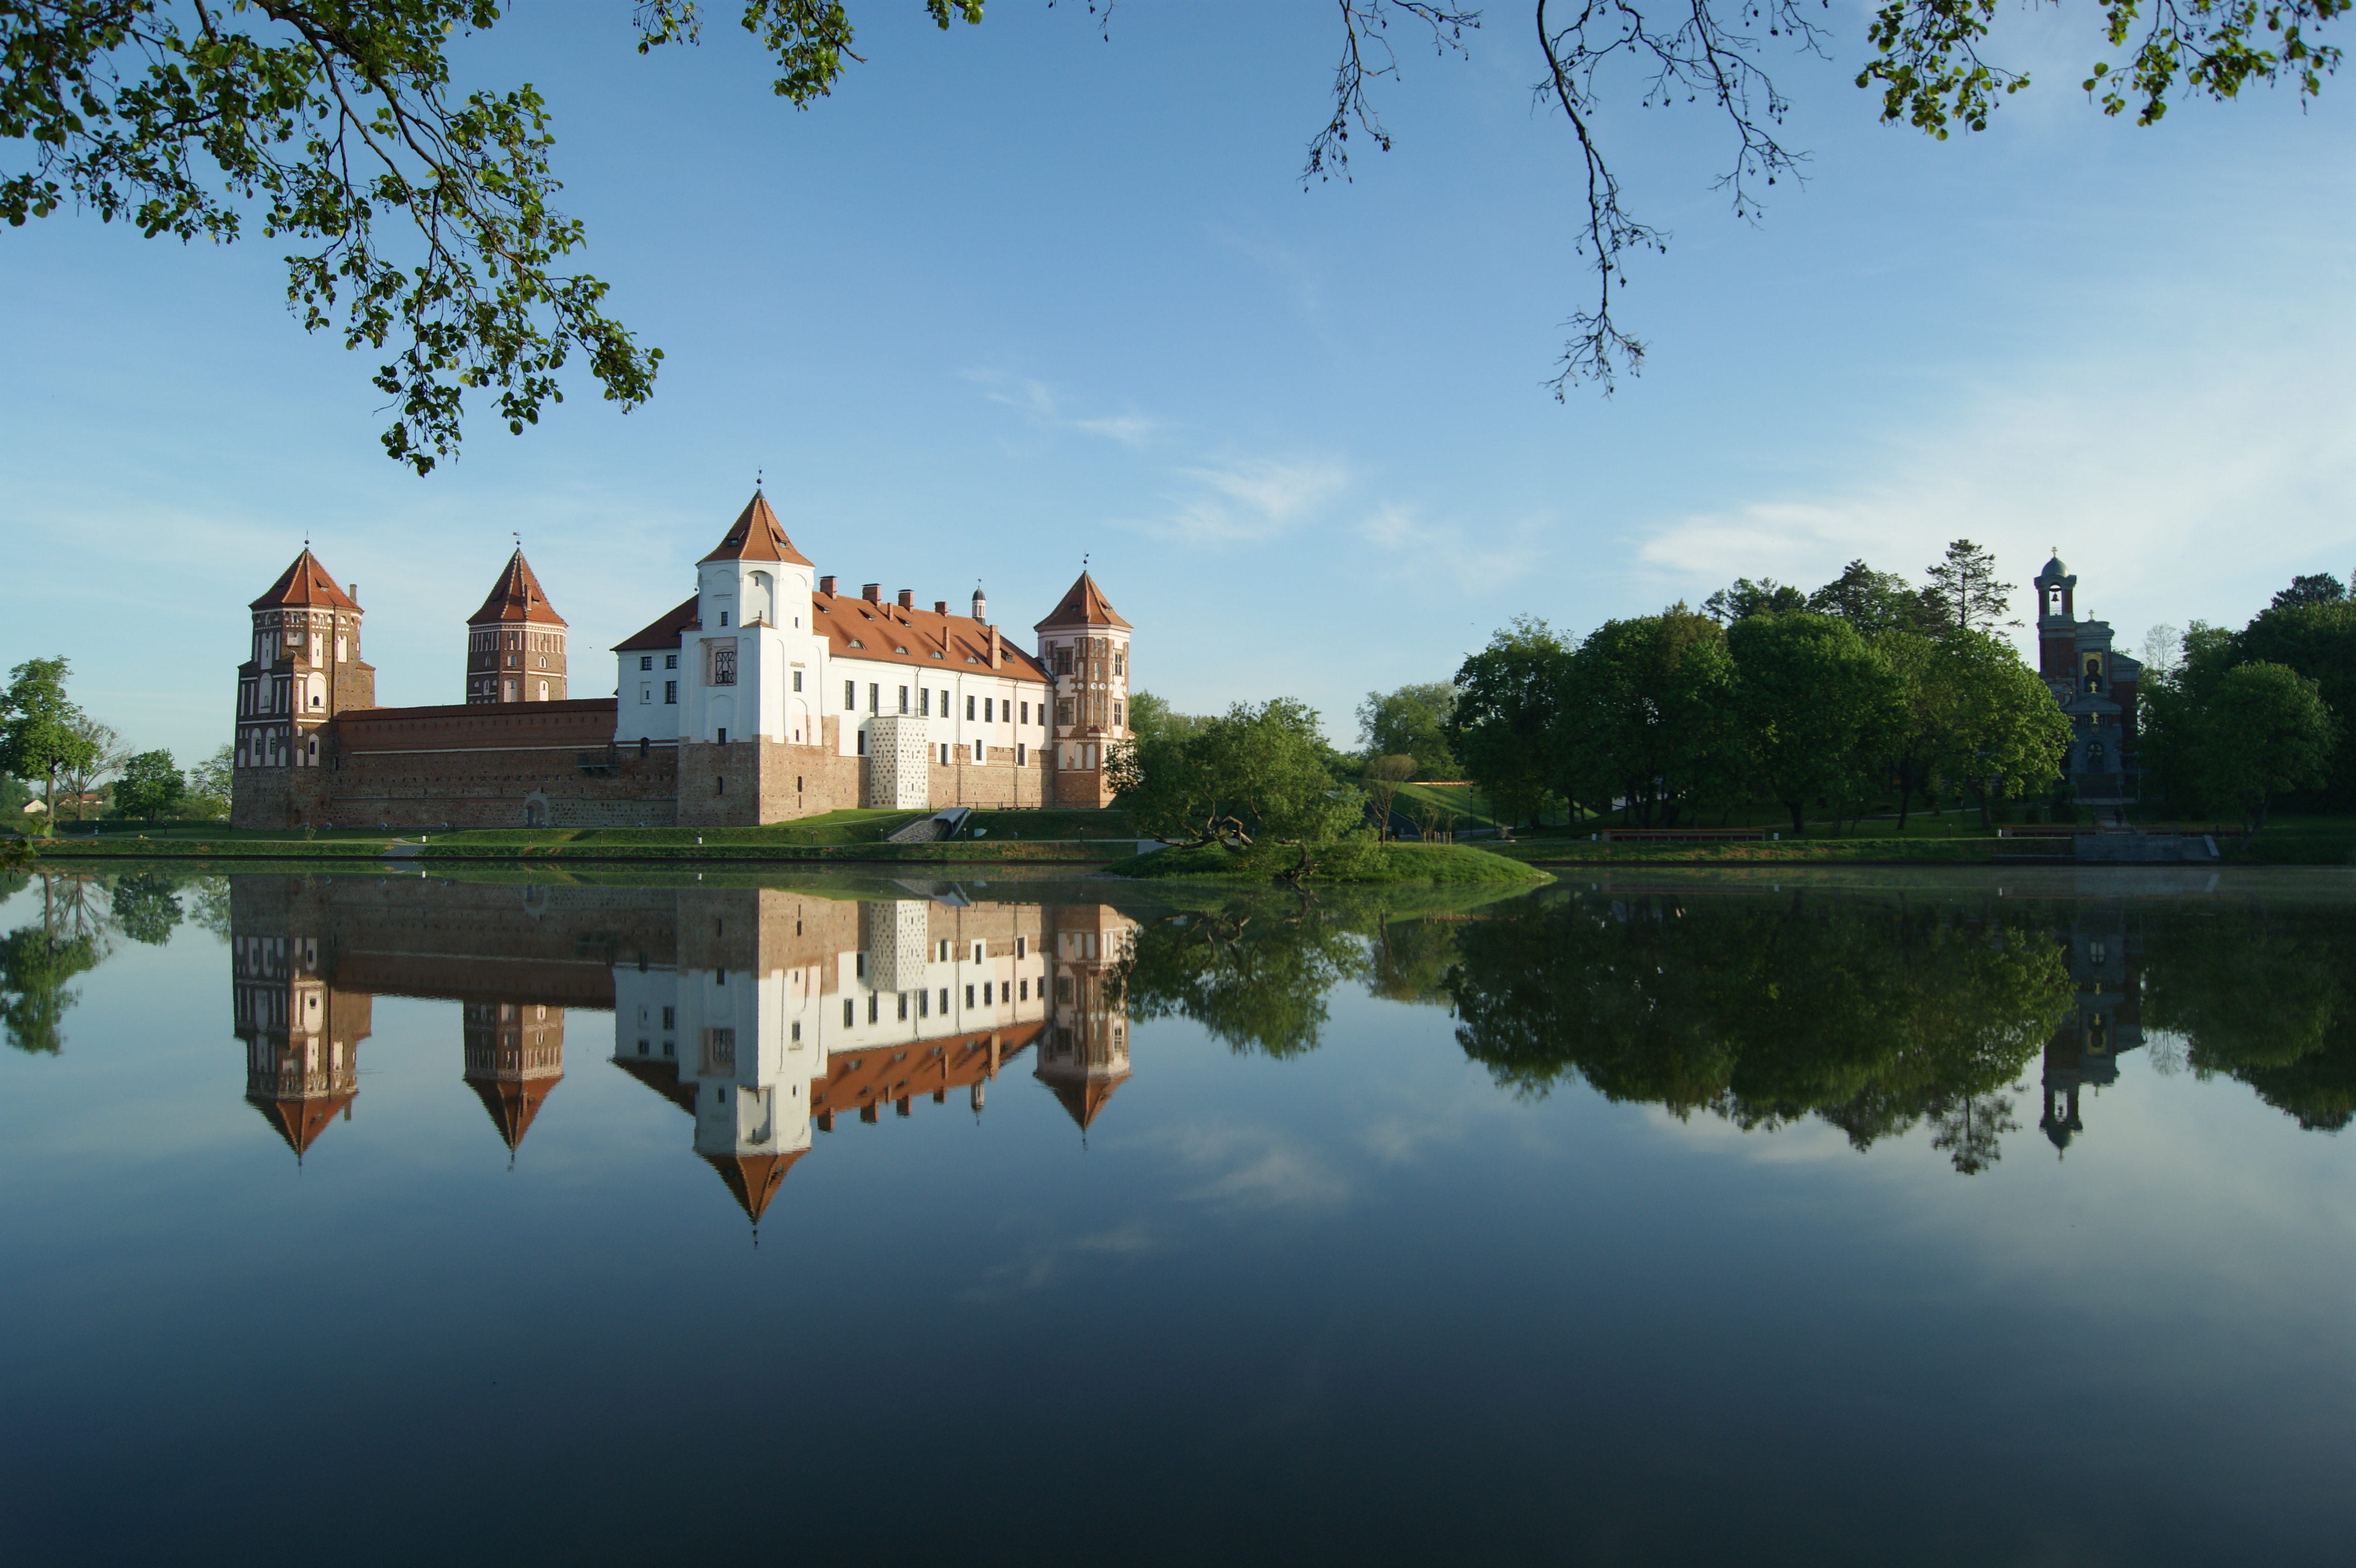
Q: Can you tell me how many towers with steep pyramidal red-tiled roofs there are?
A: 4